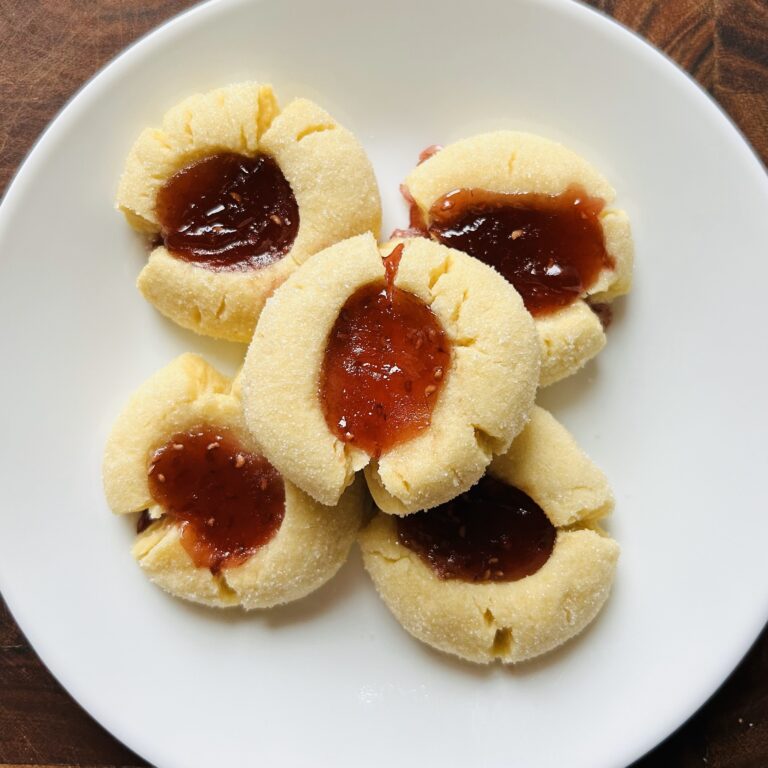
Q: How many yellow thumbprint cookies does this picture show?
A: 5